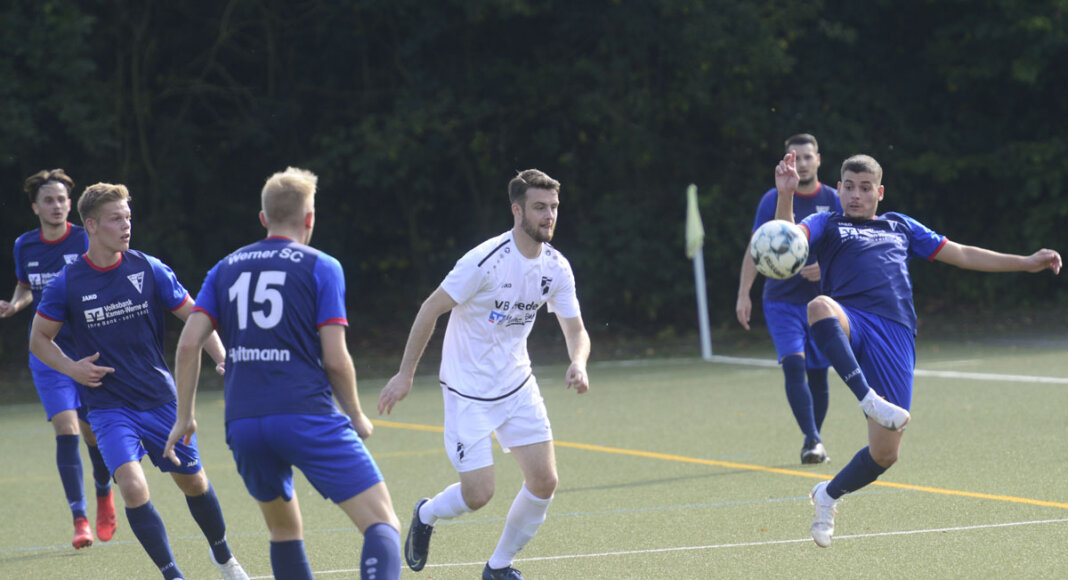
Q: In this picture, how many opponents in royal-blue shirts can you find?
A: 5